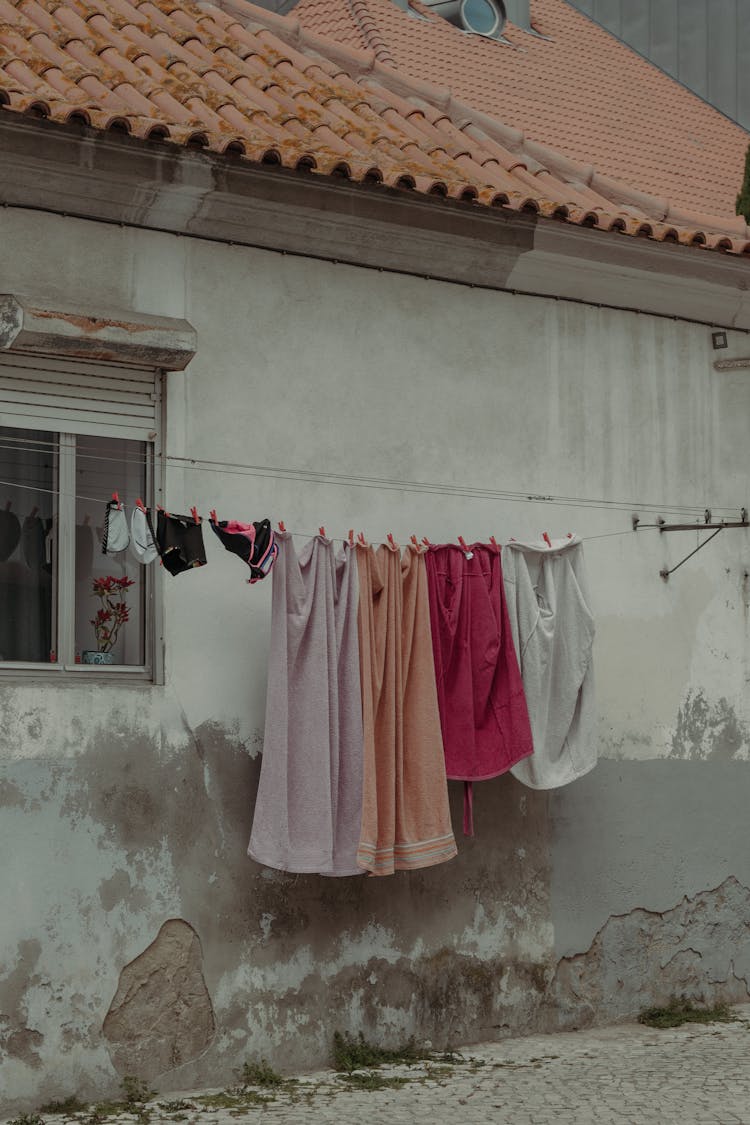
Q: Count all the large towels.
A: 2